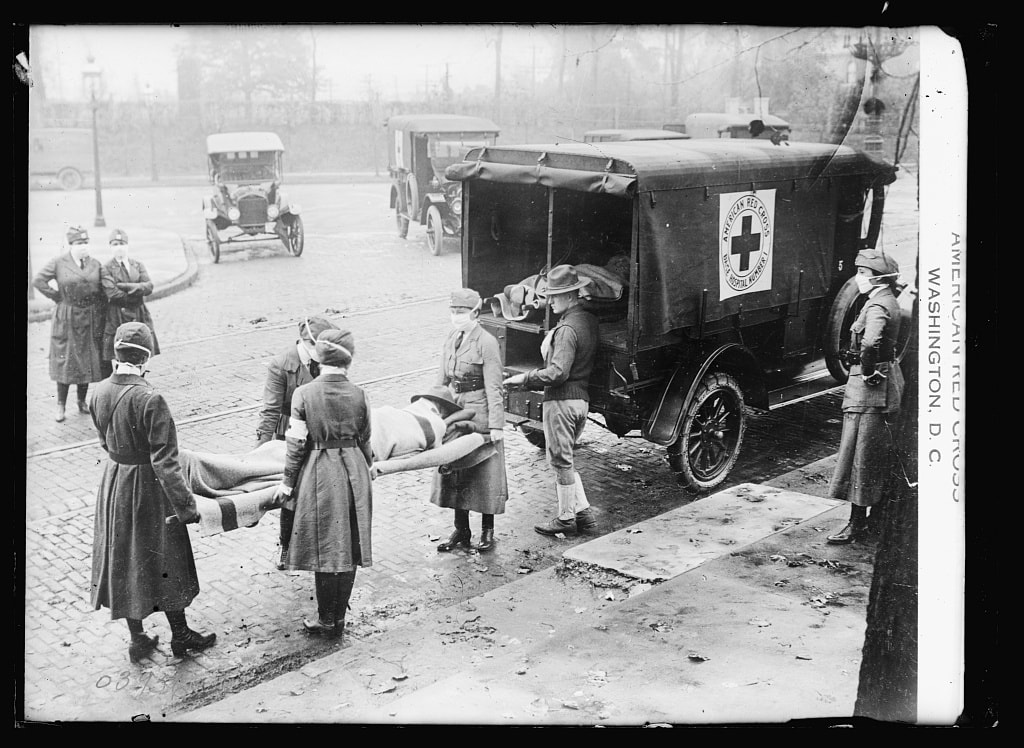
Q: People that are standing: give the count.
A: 8